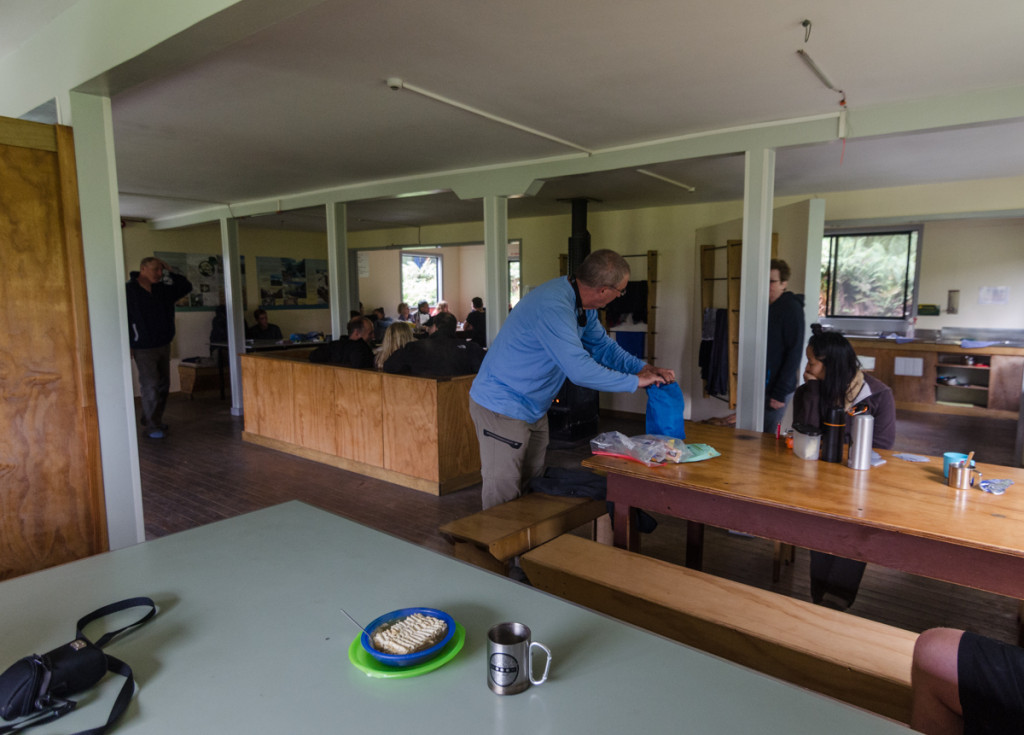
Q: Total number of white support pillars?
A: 5